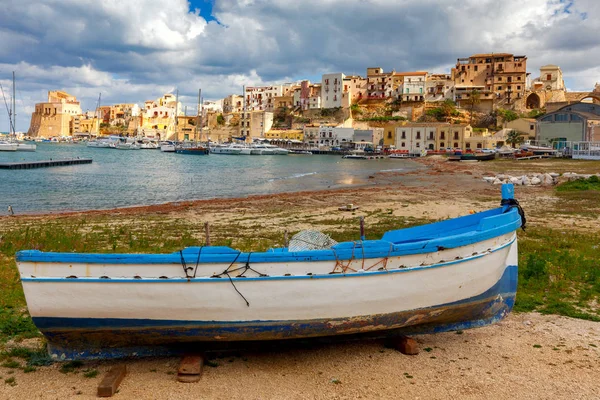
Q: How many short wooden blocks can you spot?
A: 3